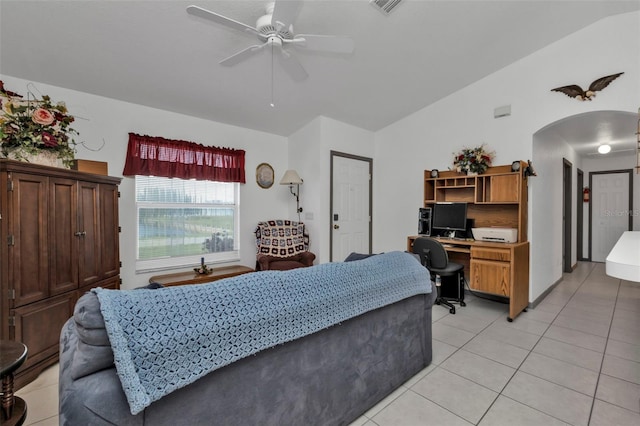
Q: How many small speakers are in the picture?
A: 2